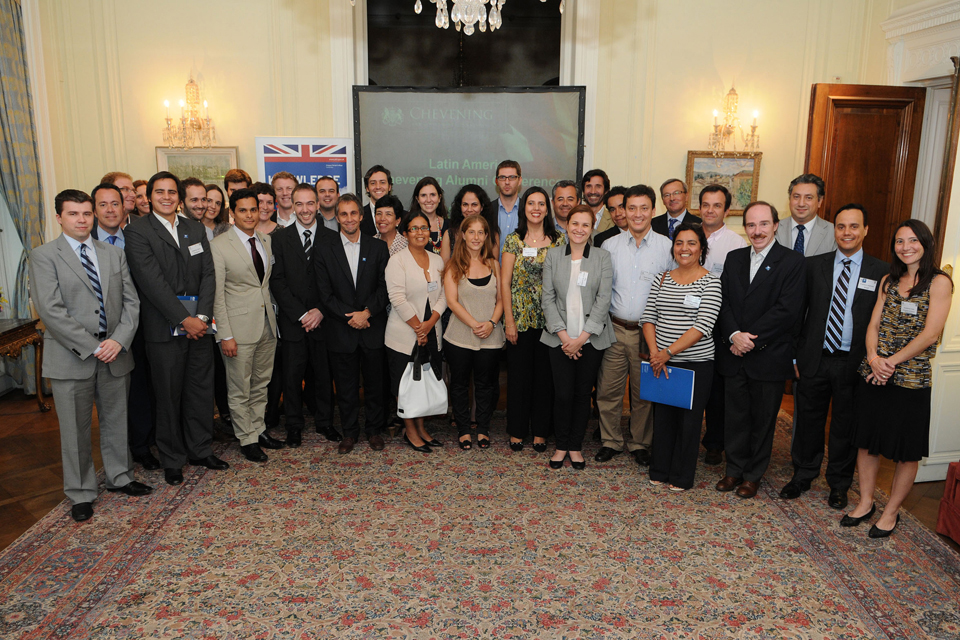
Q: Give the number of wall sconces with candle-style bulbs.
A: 2